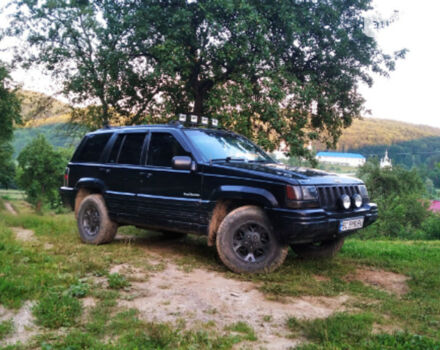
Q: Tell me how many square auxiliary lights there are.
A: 4